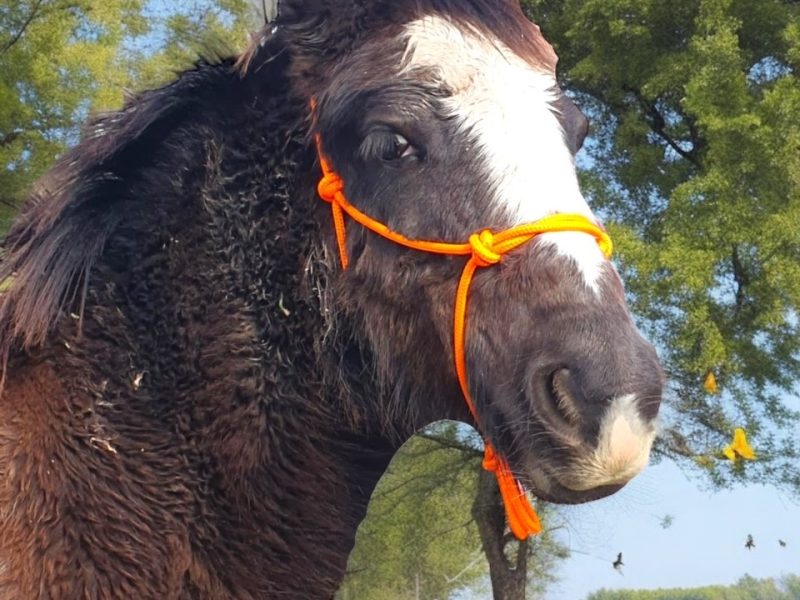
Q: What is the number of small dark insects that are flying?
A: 3